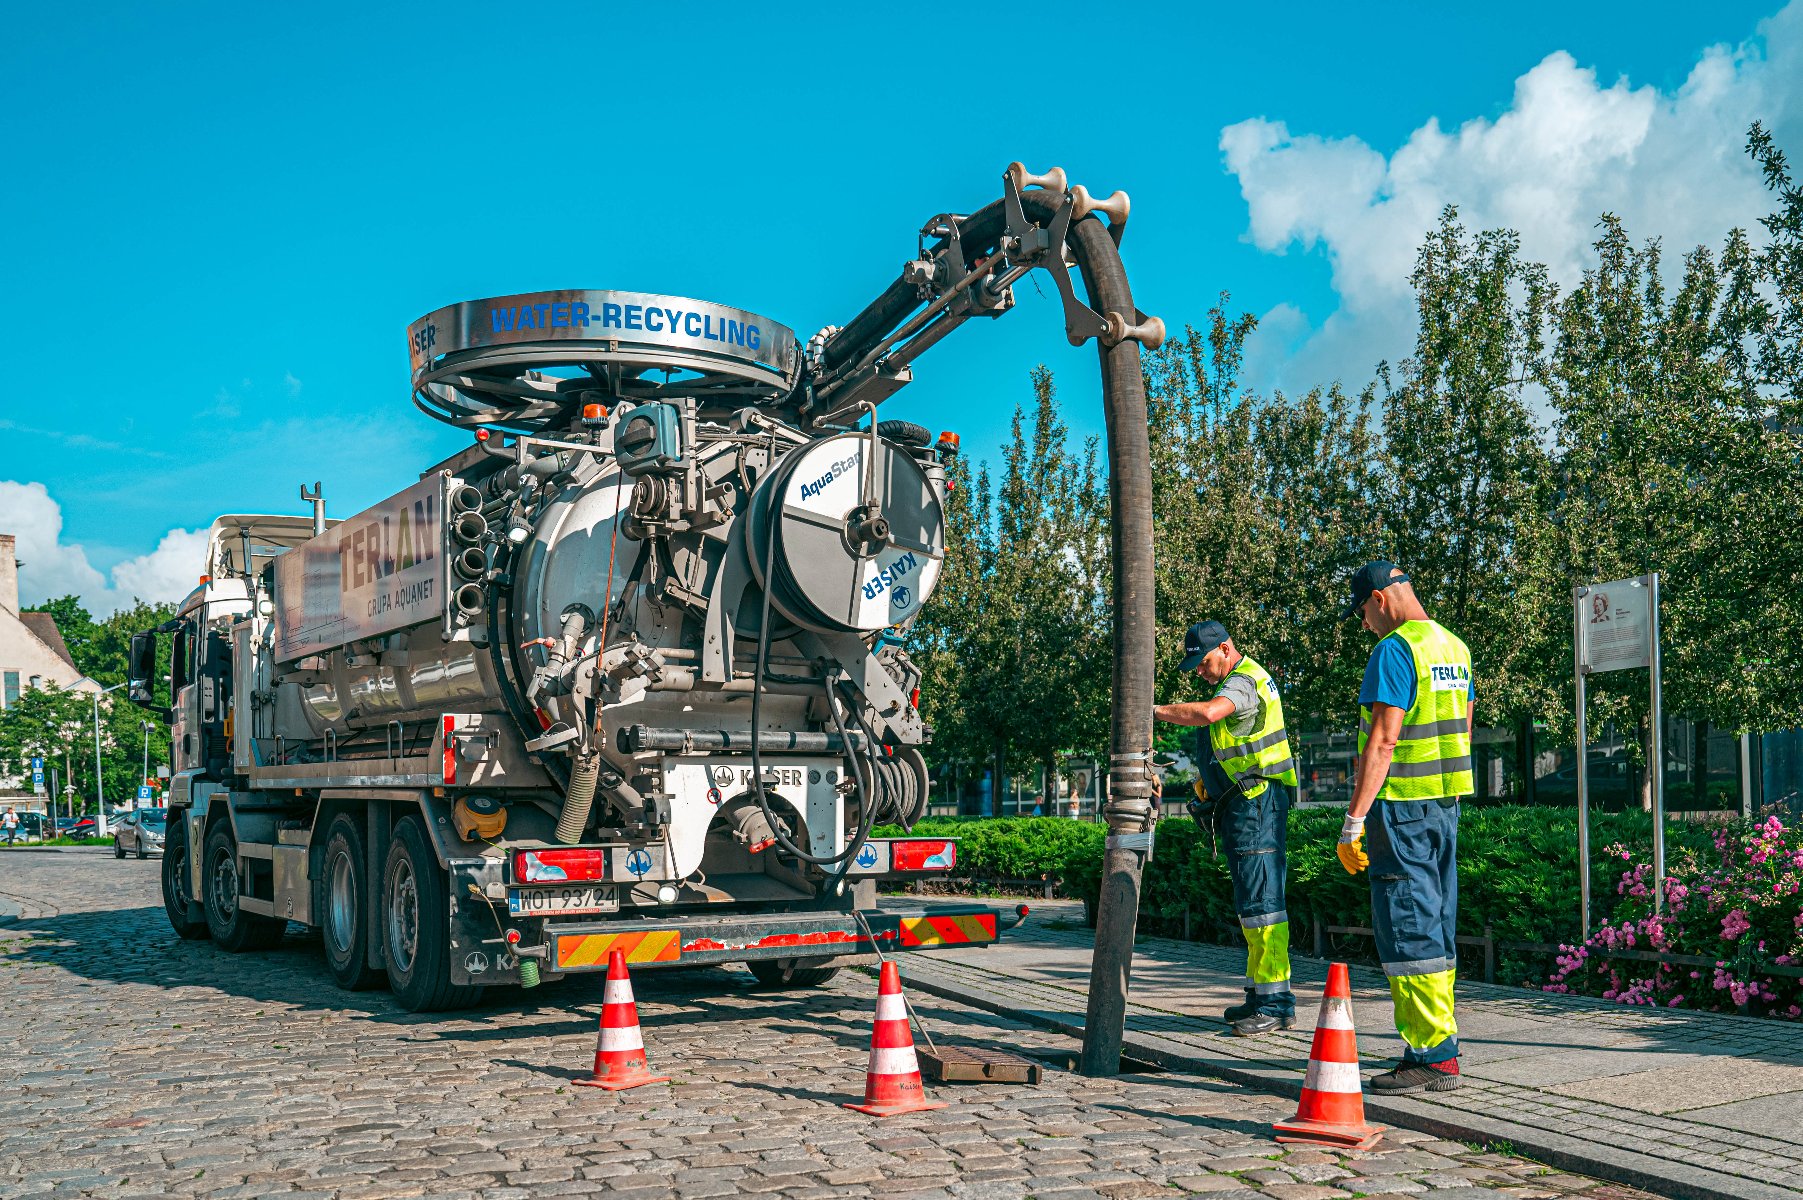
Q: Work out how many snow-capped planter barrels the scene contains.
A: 0